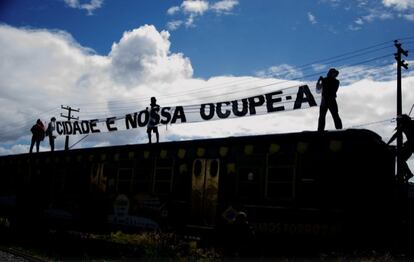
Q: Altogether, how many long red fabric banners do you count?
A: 0